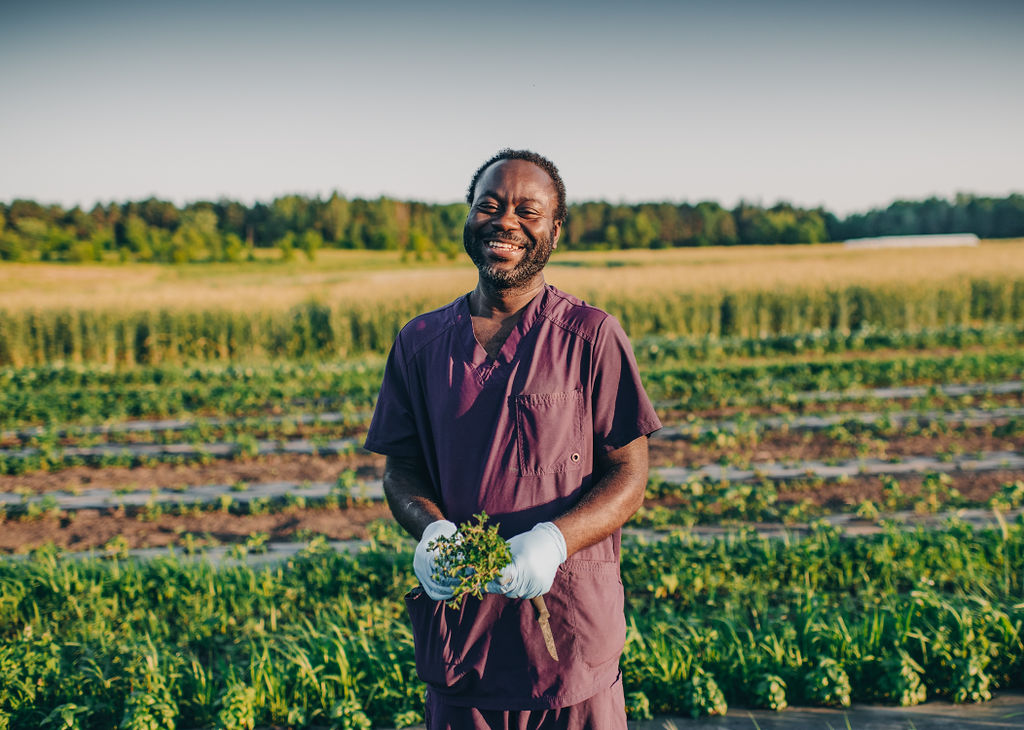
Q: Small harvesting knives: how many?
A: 1